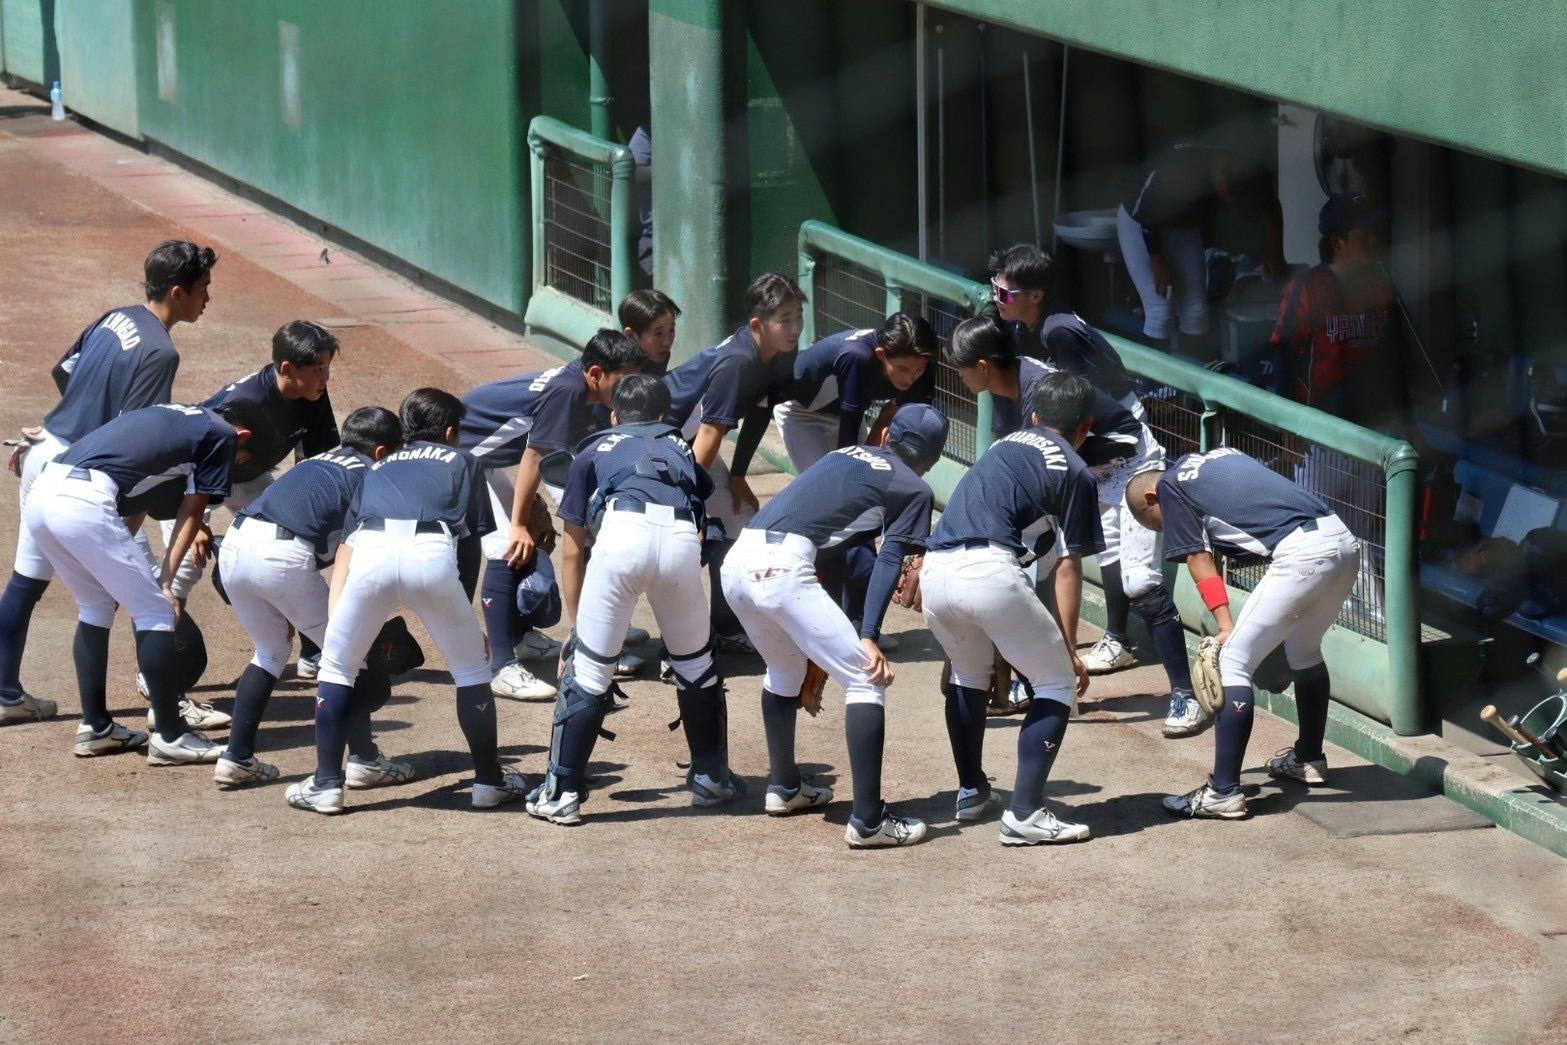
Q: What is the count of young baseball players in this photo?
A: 15